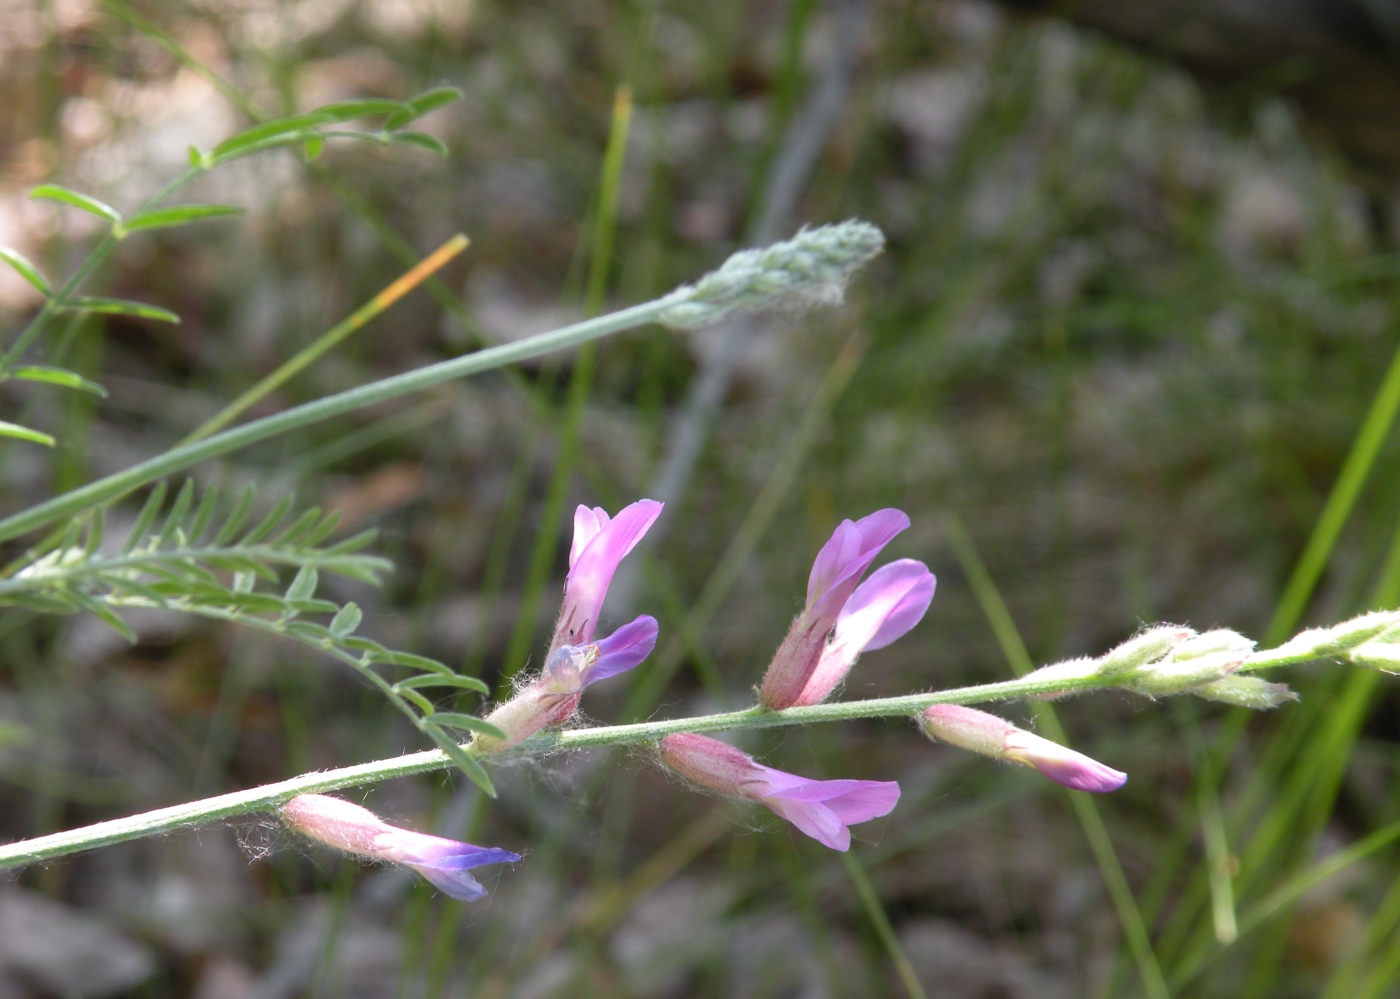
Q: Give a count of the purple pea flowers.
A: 7